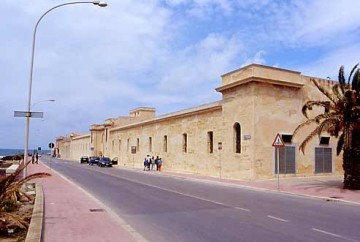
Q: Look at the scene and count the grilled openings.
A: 2